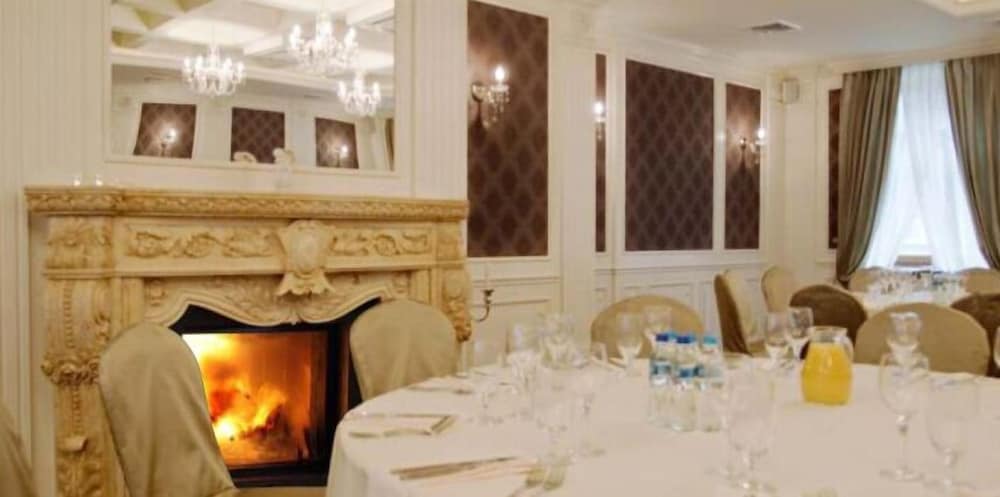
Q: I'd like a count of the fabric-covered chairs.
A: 11